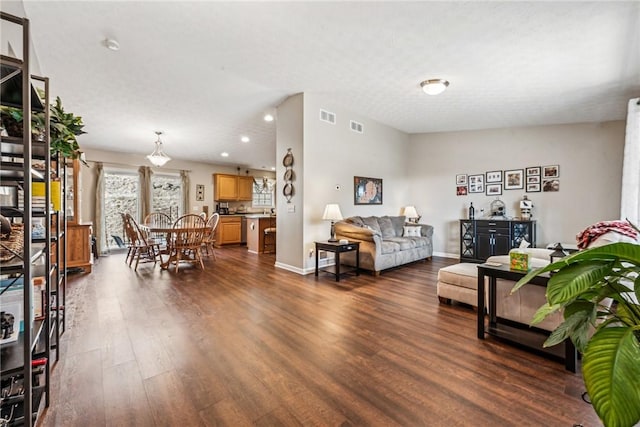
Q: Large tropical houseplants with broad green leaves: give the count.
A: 1